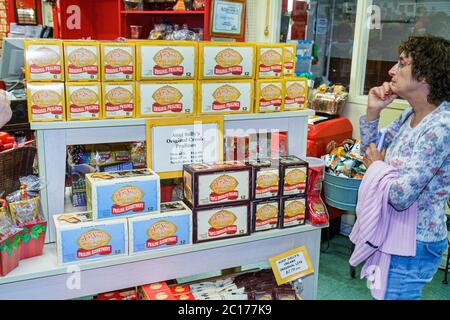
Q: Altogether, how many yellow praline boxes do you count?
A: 14